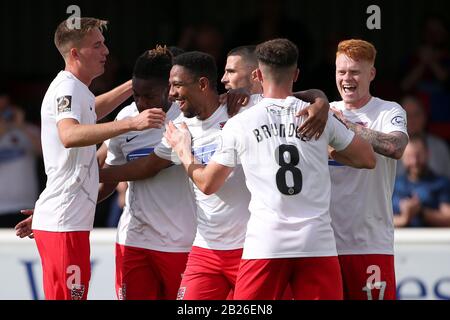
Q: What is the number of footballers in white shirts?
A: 6